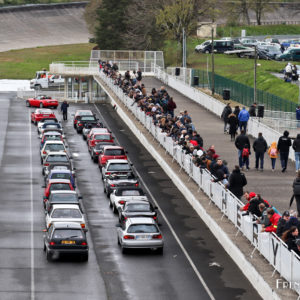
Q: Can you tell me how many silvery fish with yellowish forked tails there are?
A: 0